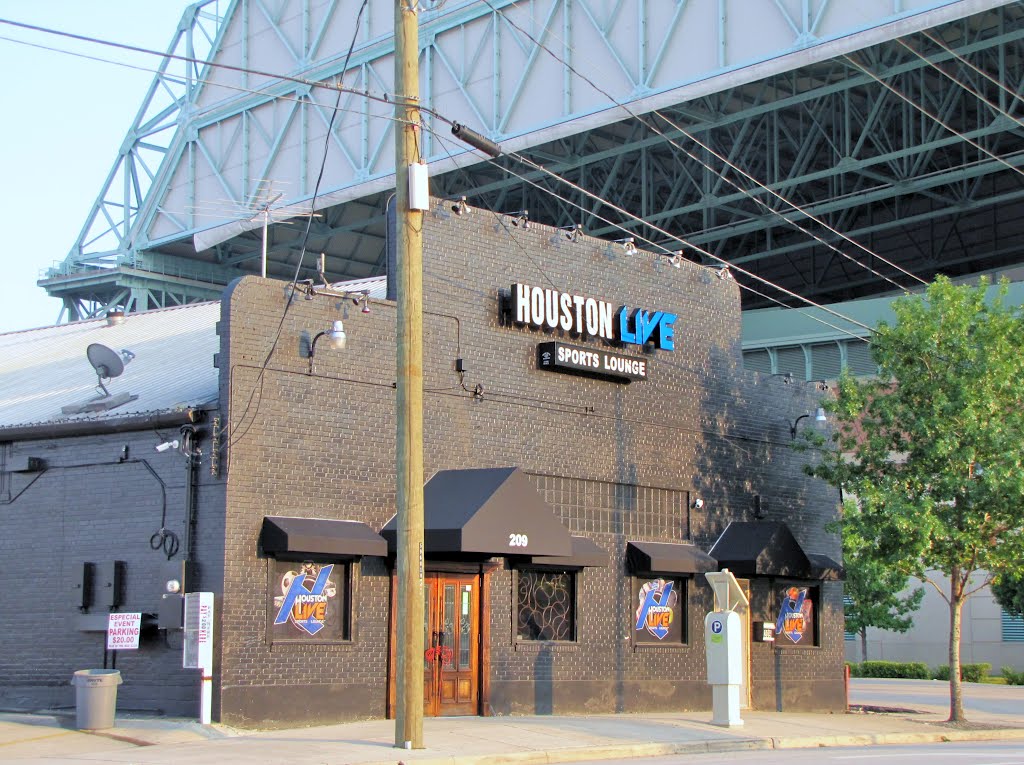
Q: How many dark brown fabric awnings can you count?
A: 6